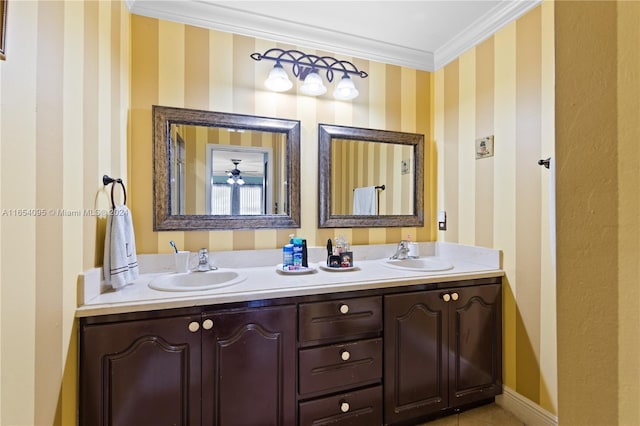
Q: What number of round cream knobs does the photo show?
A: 7